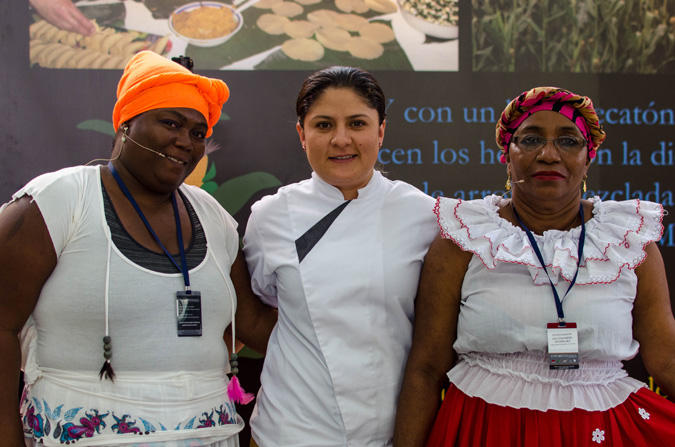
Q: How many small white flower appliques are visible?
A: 2